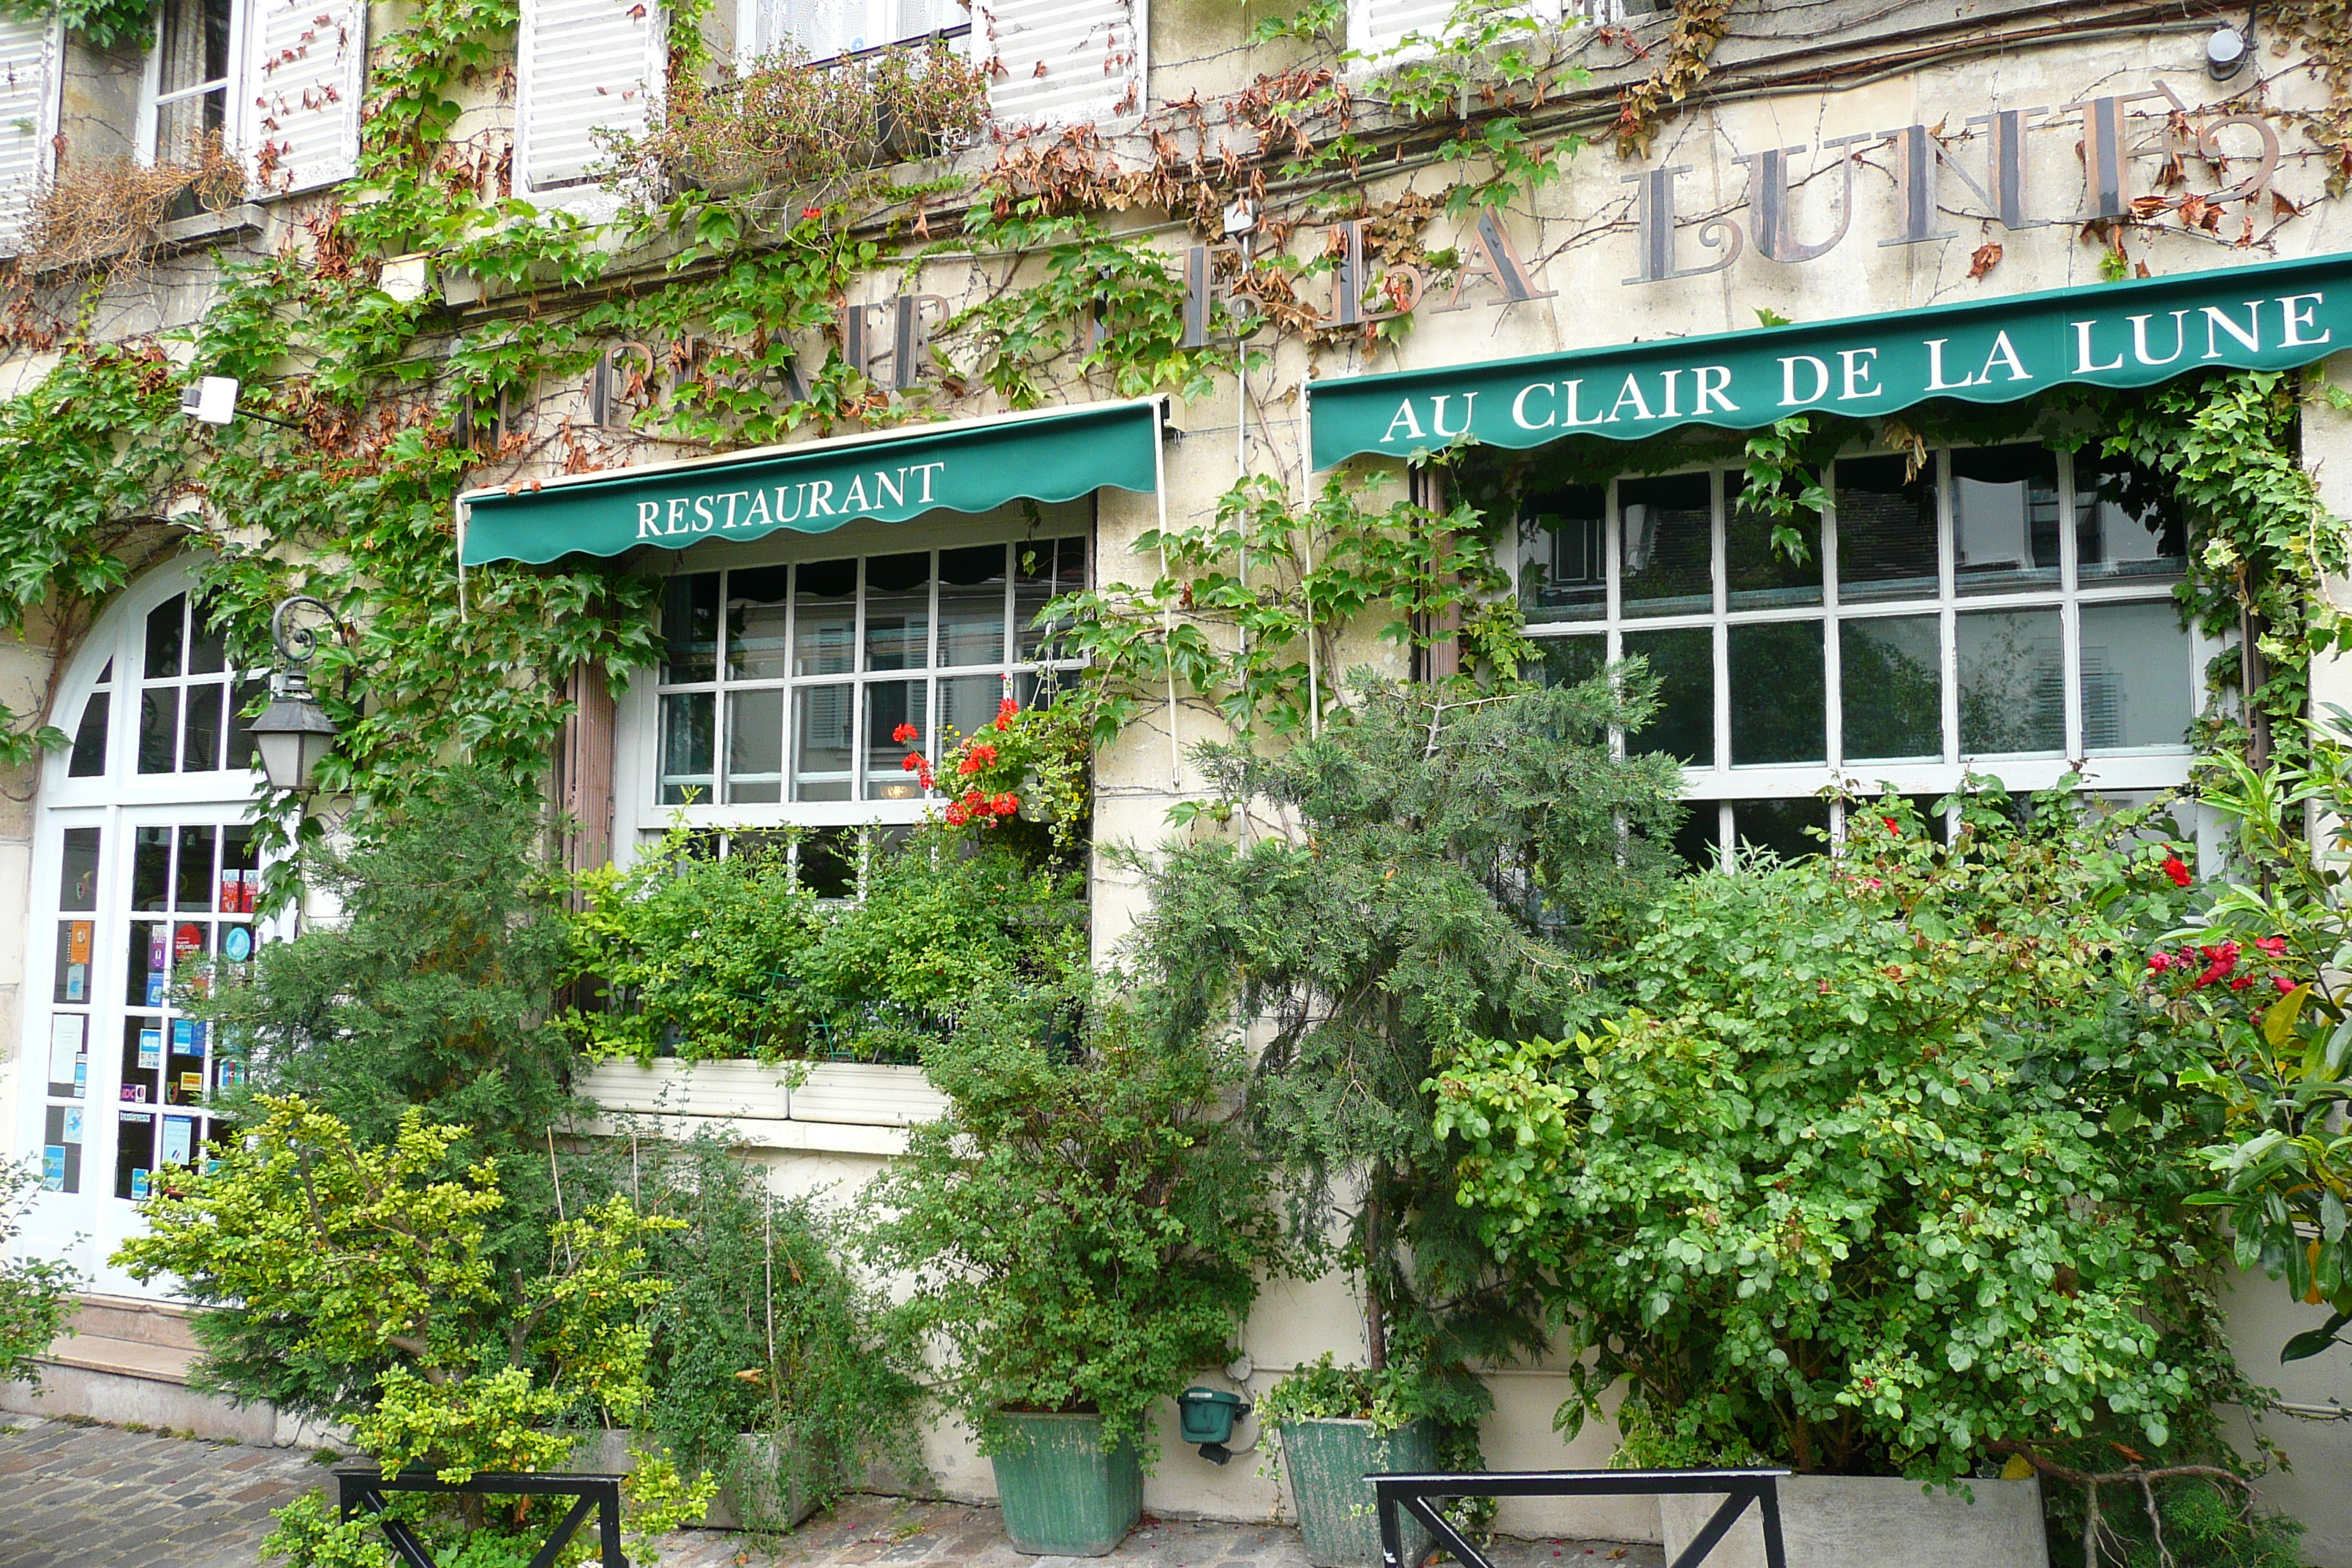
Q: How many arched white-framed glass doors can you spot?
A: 1